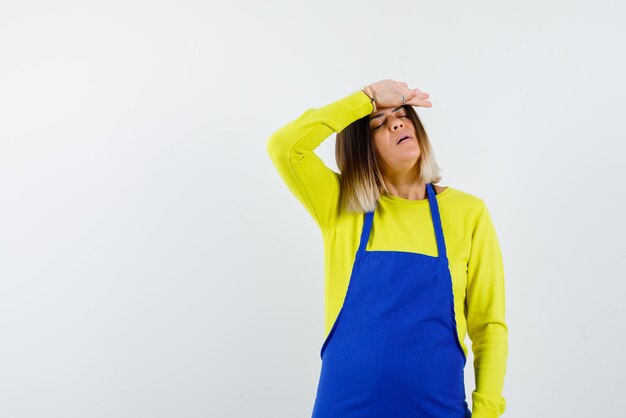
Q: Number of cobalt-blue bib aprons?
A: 1